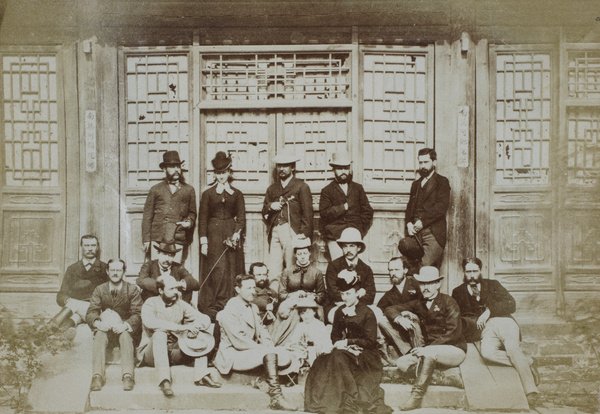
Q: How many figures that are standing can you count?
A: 5